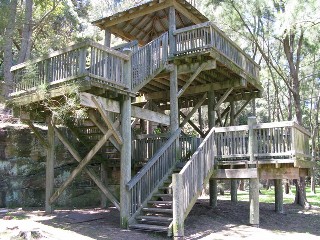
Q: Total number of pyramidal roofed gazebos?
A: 1